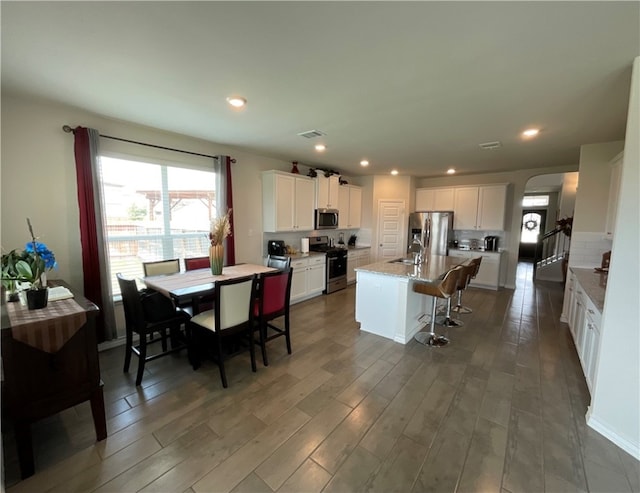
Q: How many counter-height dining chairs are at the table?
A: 6